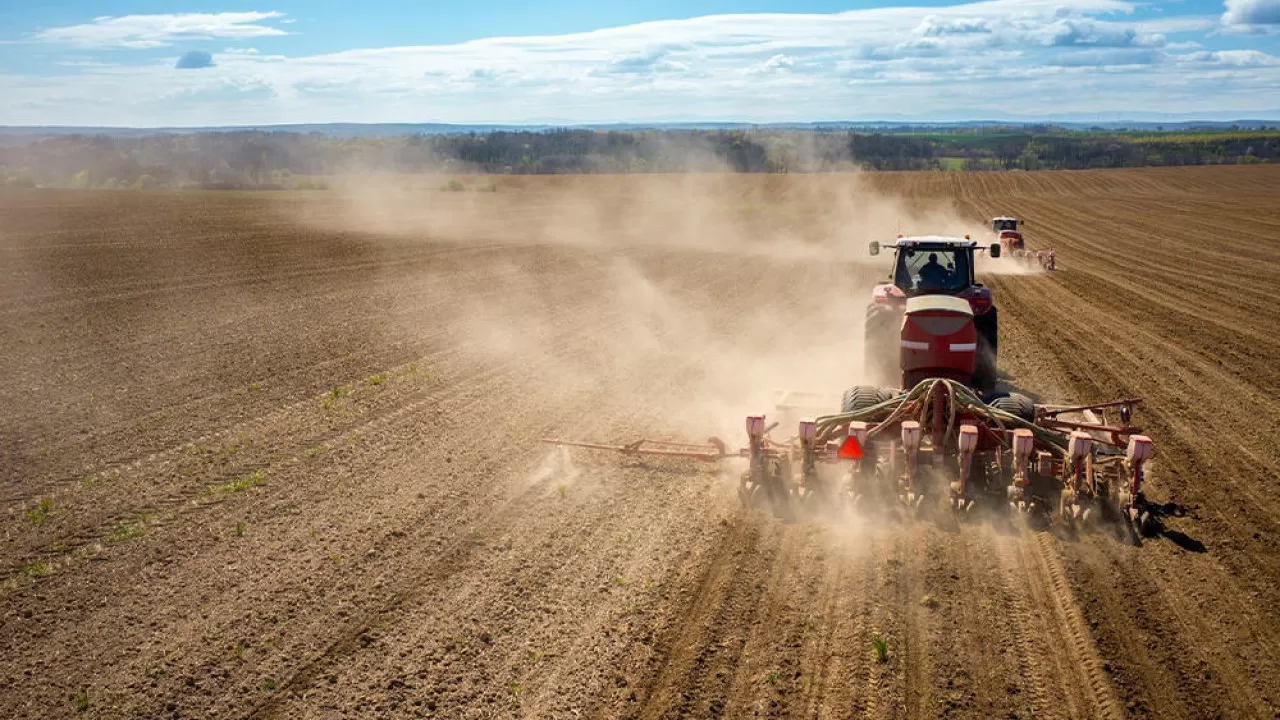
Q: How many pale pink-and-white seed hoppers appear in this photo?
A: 8